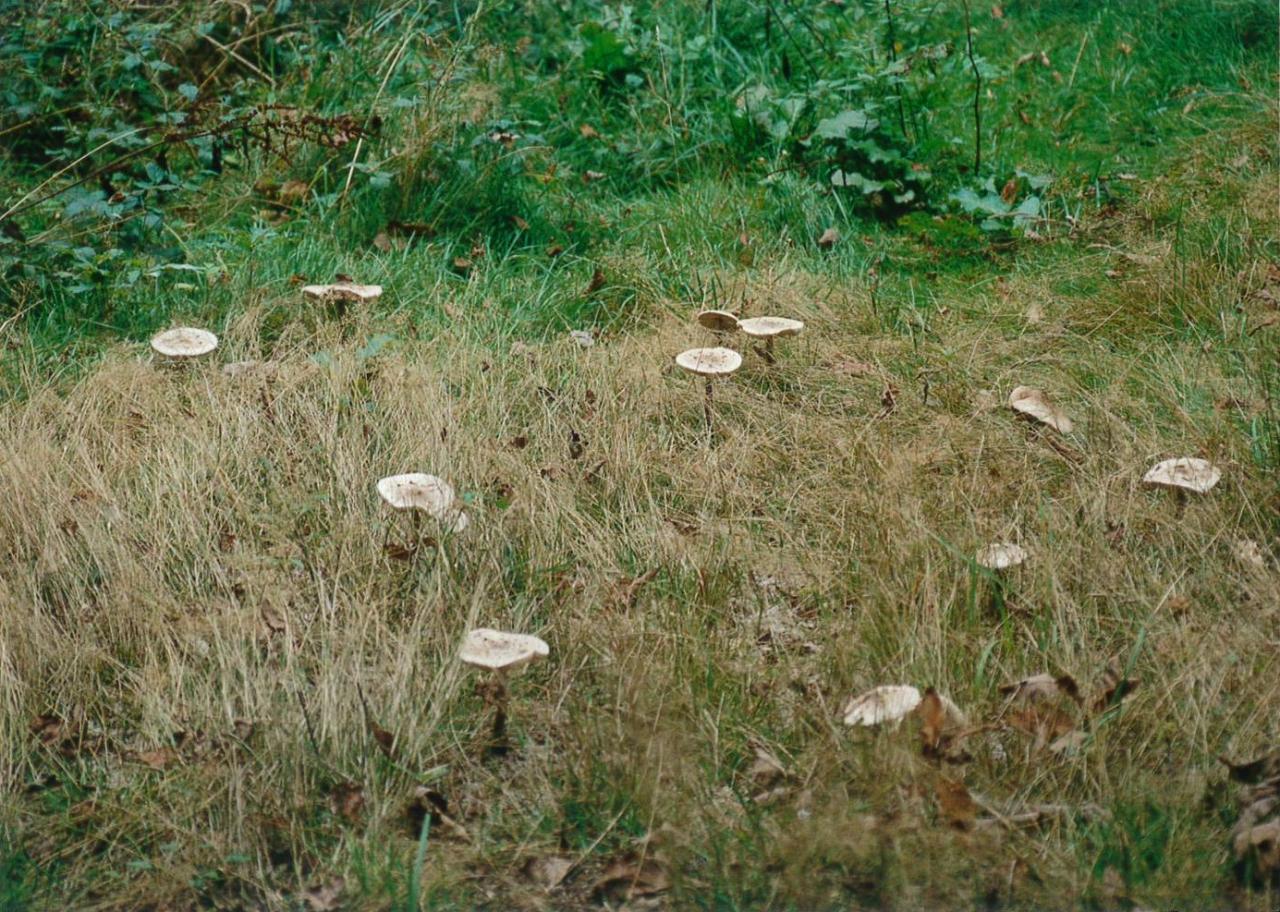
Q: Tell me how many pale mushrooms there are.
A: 11